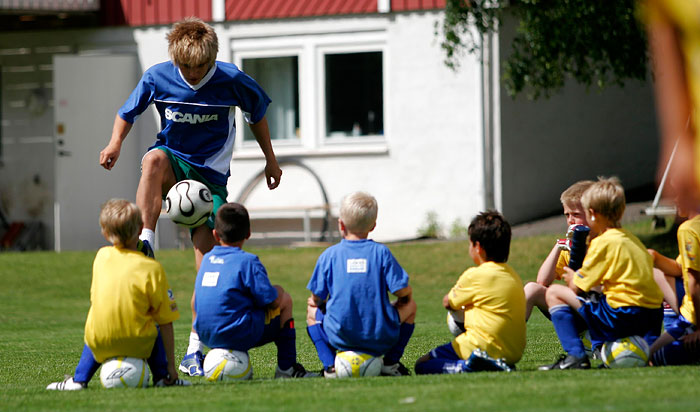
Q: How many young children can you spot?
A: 7